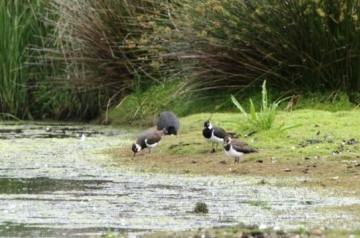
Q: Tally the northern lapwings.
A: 3